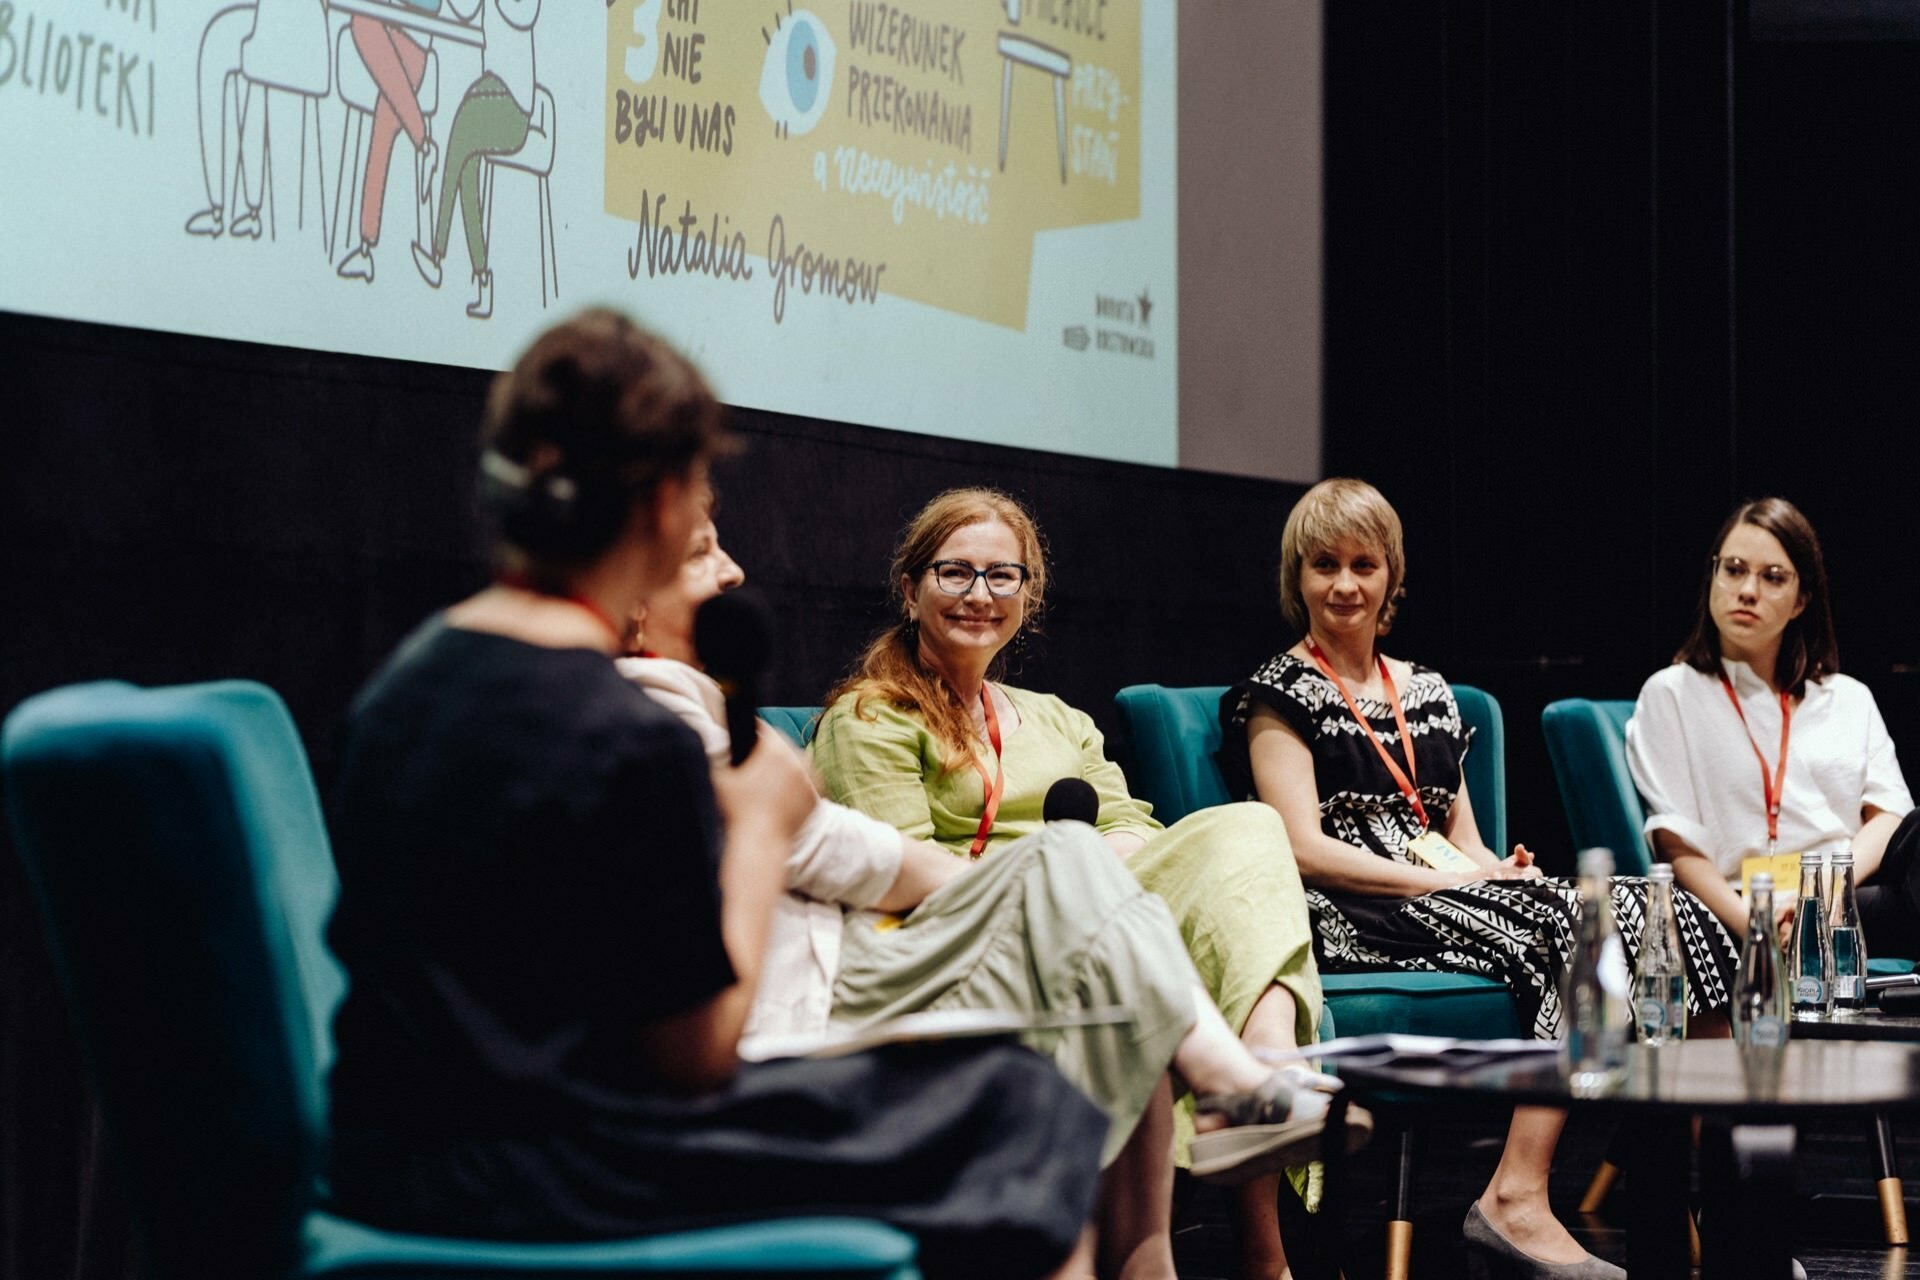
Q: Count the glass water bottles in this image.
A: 5